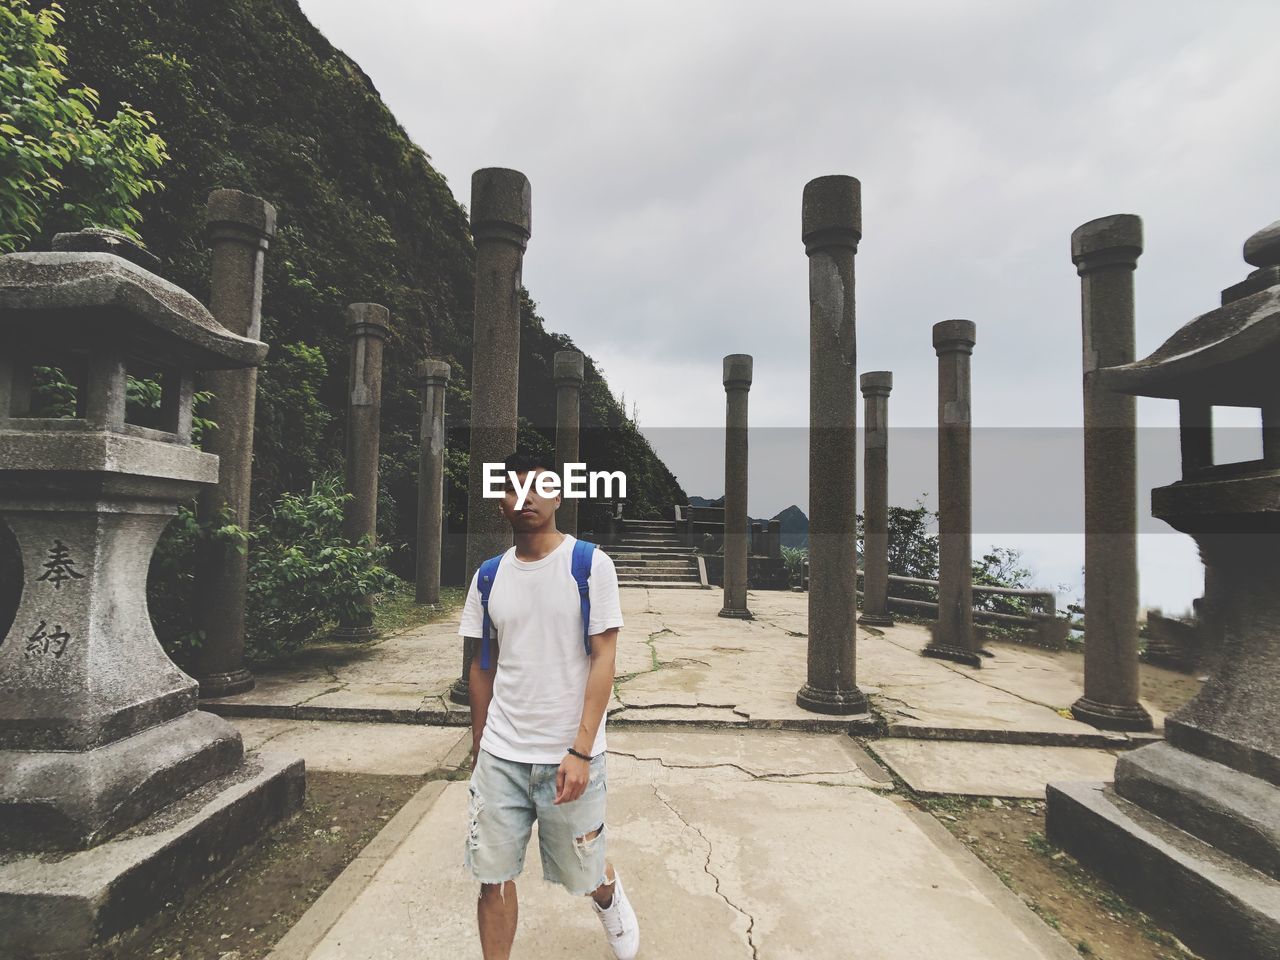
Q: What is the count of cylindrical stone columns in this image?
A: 10